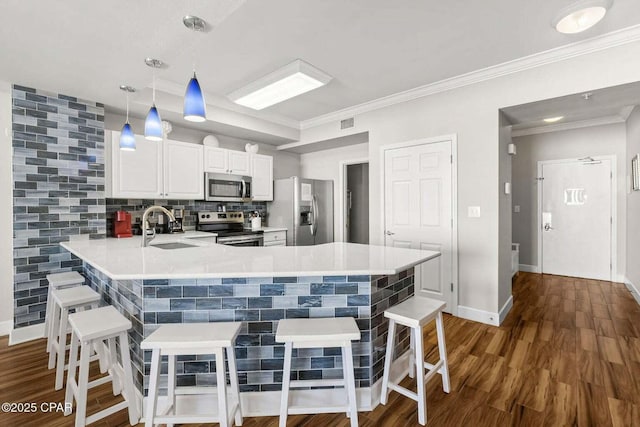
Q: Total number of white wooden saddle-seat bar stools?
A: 6